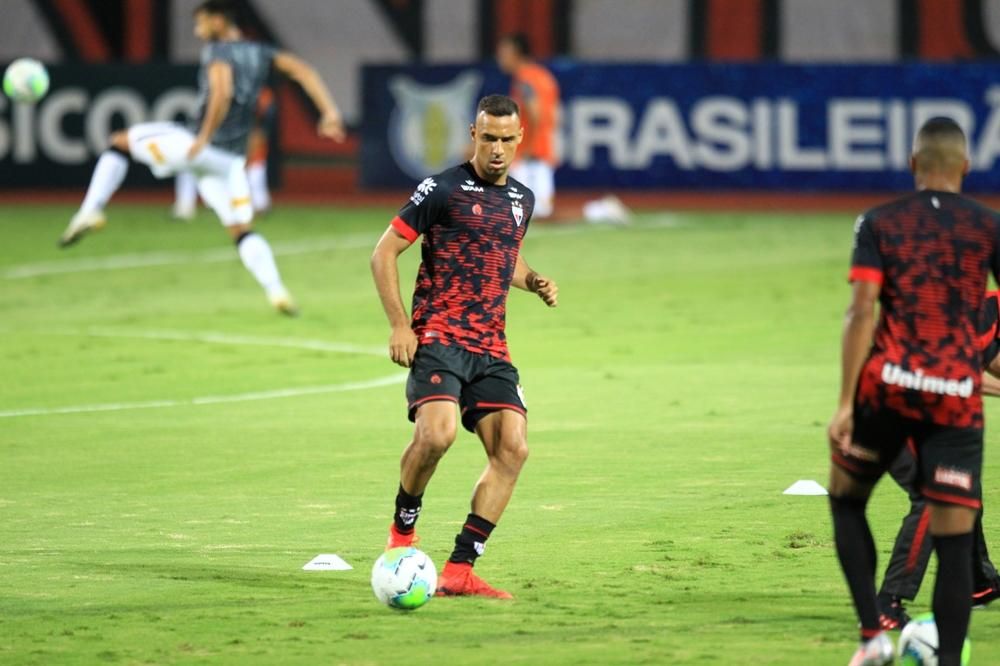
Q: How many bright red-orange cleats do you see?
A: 2